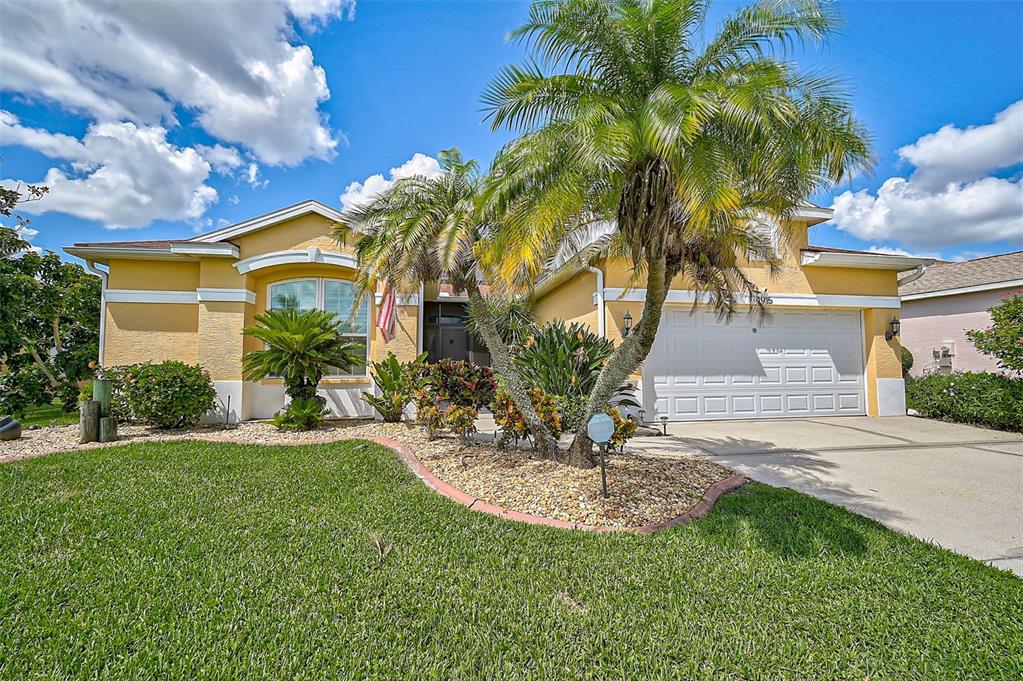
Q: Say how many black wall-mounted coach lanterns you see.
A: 2